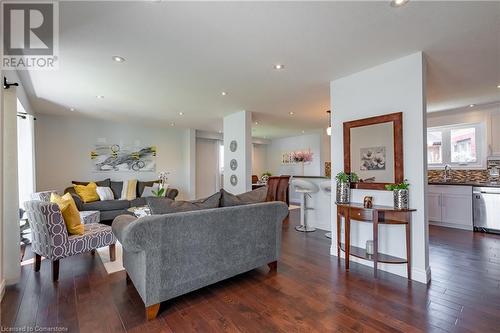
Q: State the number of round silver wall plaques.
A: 3